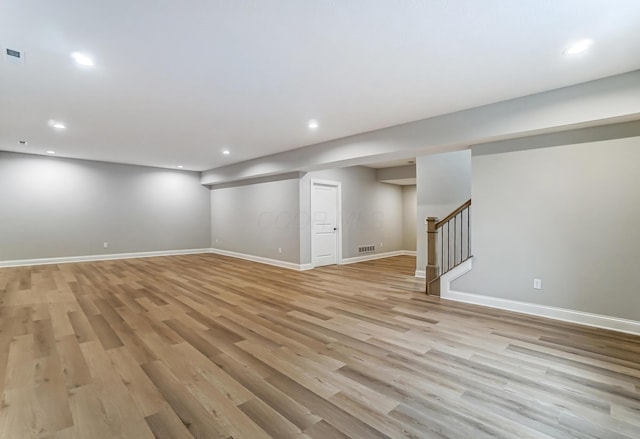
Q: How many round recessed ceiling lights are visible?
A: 7